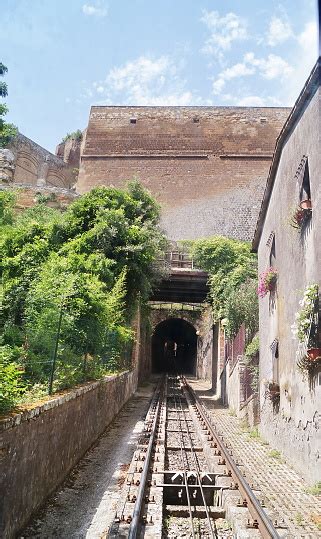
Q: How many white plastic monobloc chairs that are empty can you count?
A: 0